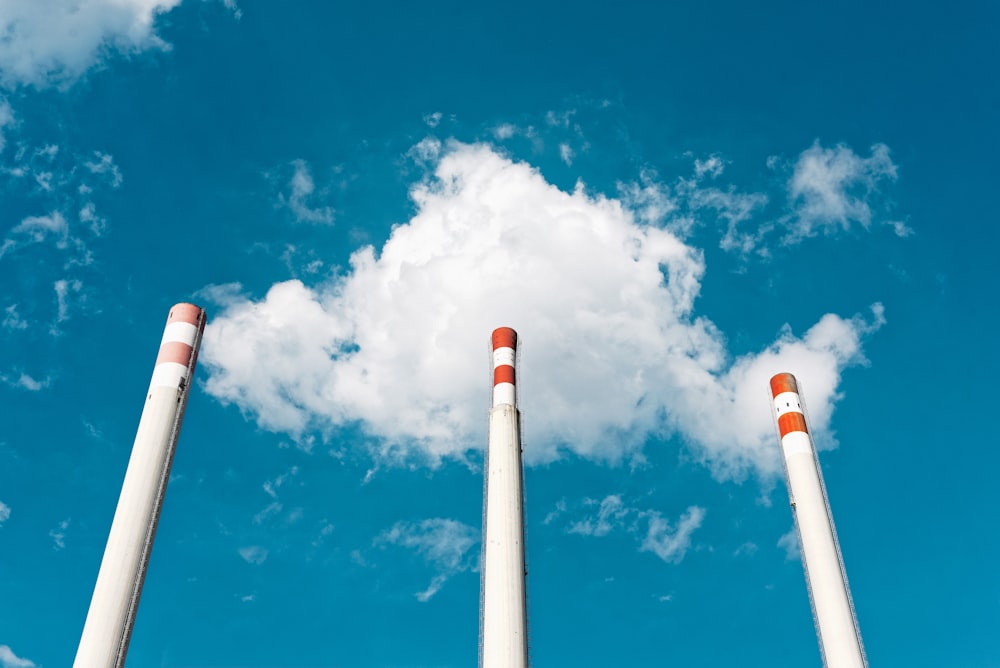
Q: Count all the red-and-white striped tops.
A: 3